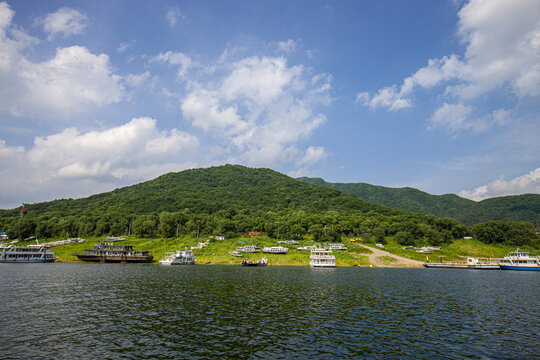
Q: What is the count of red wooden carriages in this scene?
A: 0